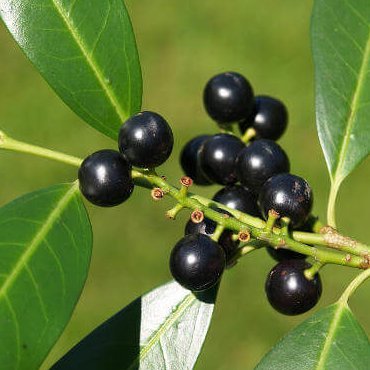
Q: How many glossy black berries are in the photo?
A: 13